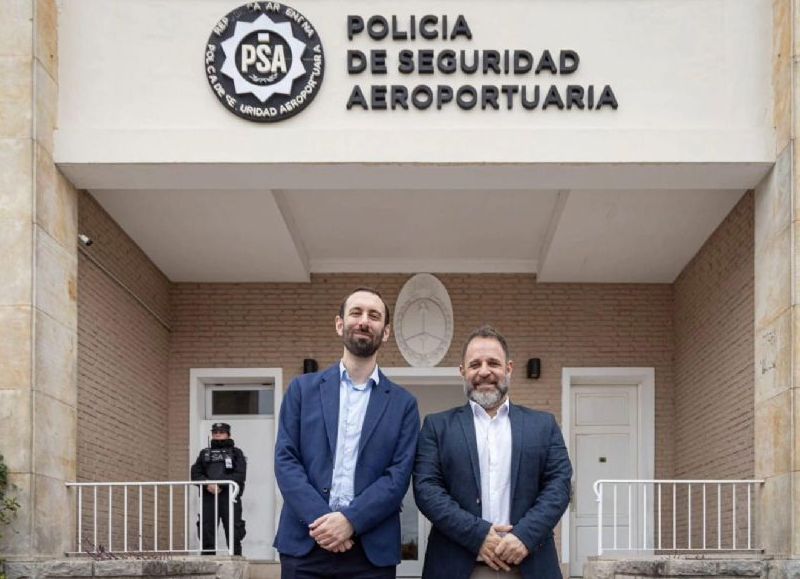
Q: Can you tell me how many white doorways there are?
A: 3